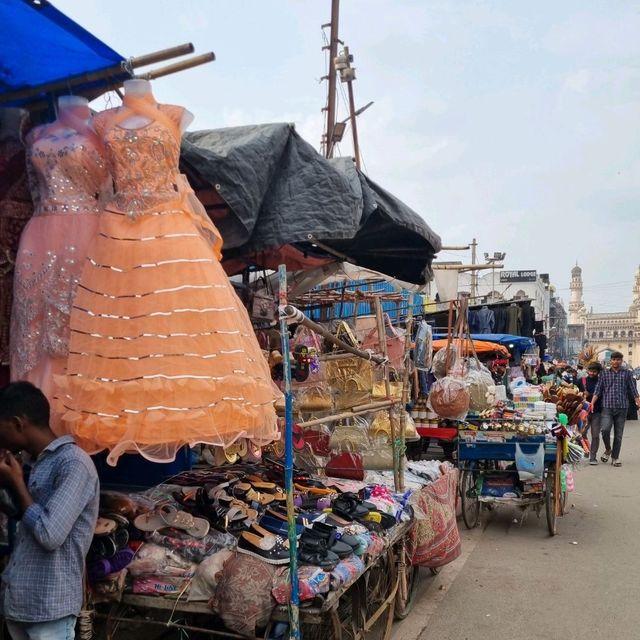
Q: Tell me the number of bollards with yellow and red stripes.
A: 0